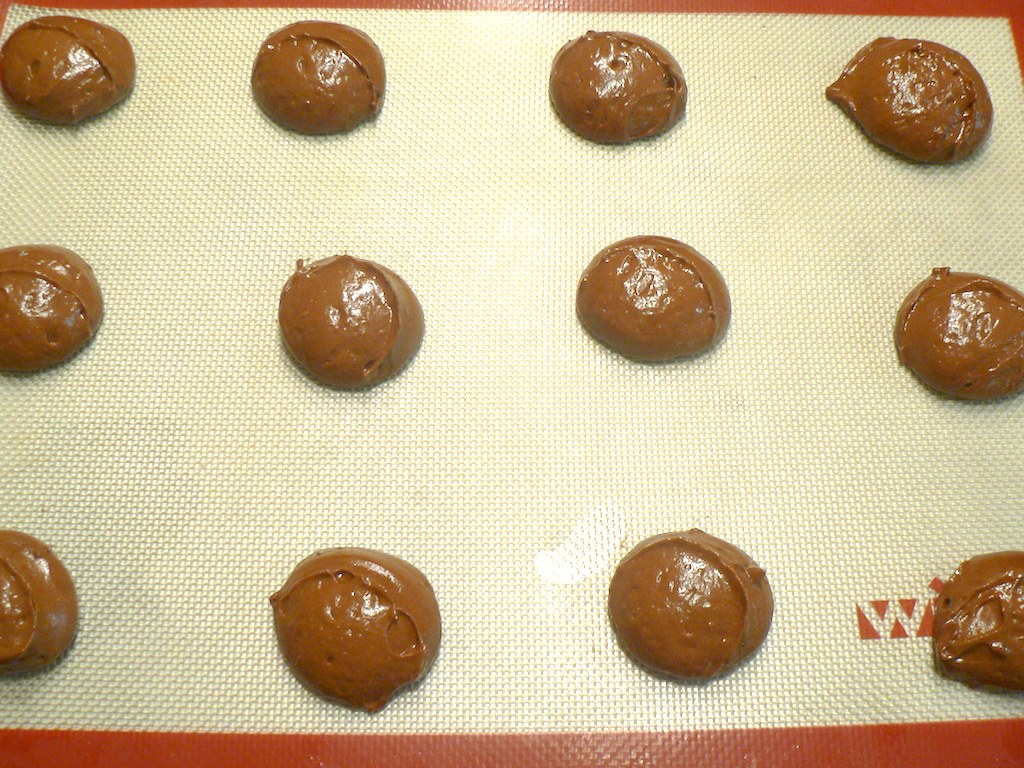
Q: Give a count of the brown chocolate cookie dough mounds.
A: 12